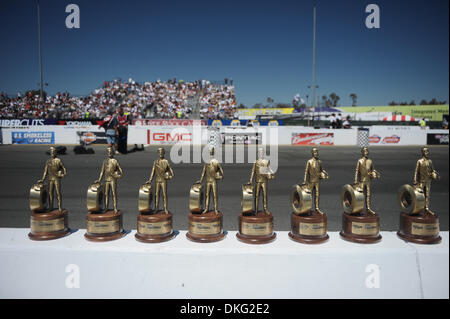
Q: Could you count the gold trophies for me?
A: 8